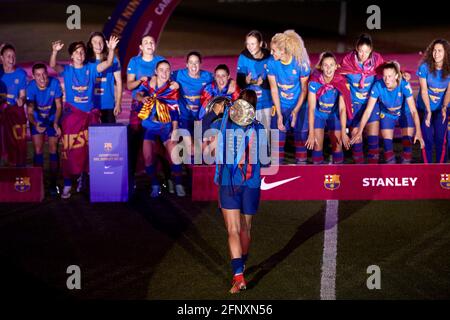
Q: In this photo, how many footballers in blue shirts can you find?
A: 15